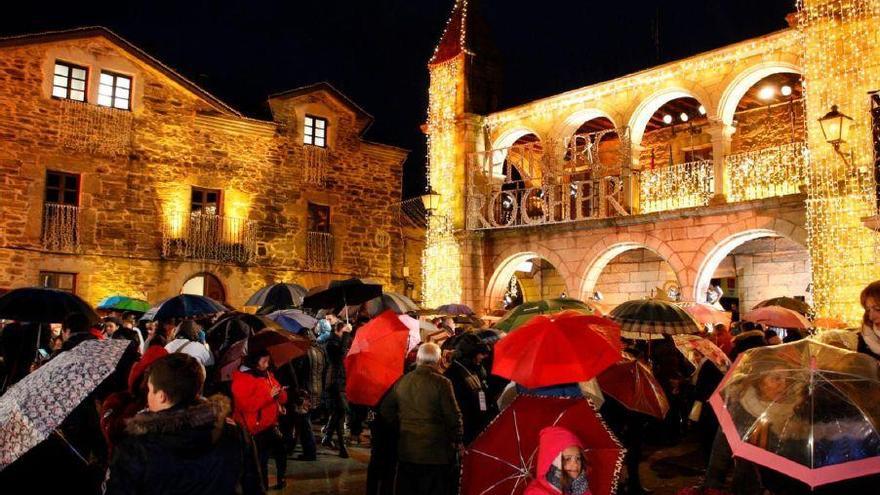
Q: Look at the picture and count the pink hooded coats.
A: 1